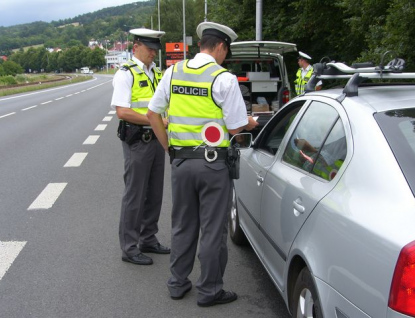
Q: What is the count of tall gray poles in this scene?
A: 4